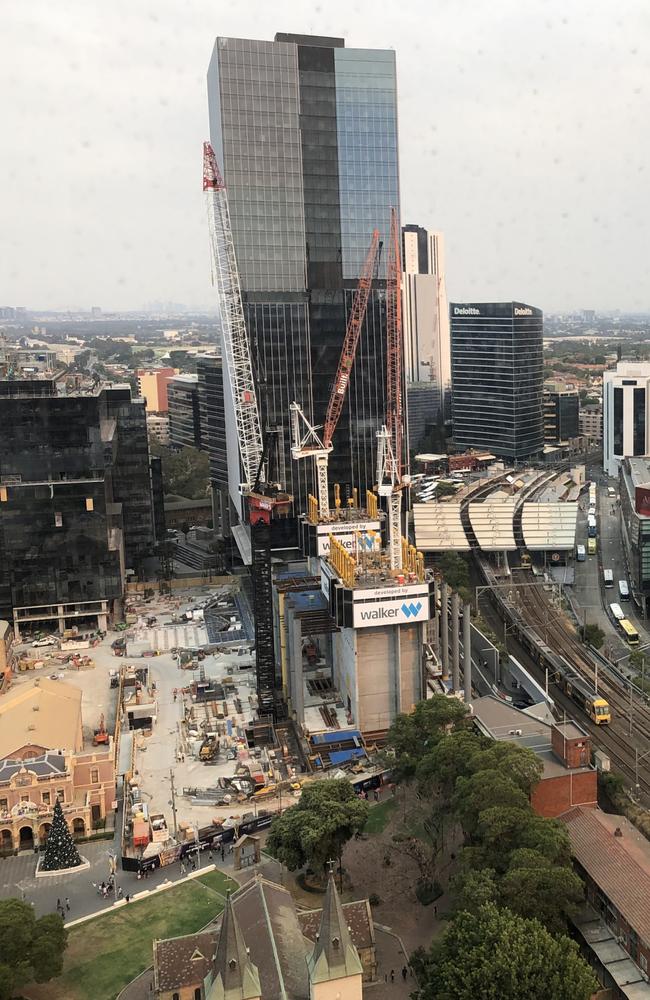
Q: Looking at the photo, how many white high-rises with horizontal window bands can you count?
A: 0